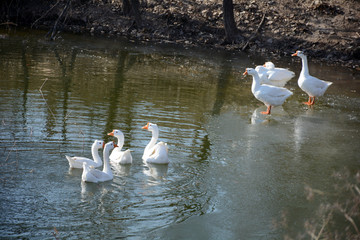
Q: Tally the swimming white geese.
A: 4